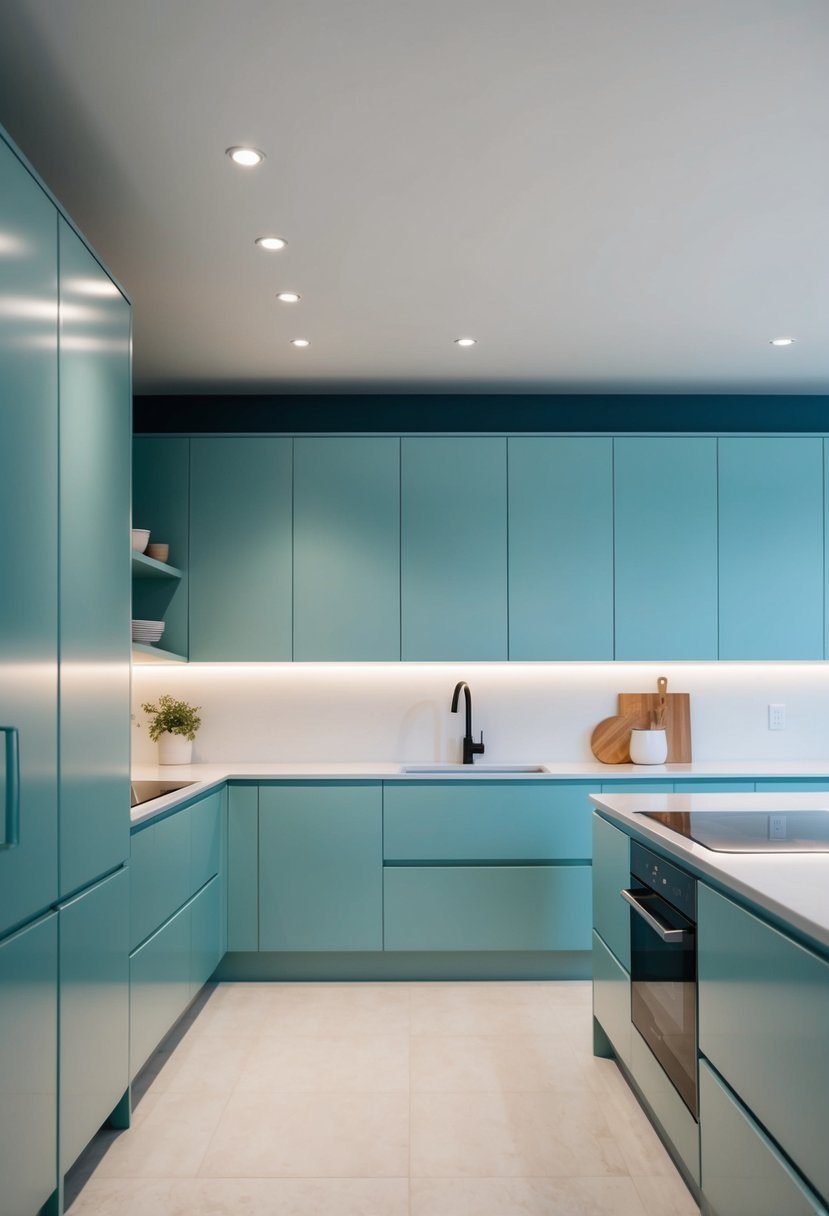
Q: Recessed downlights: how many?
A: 6